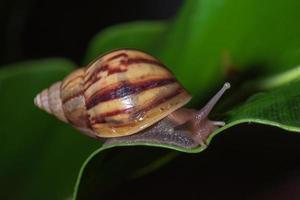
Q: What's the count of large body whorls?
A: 1